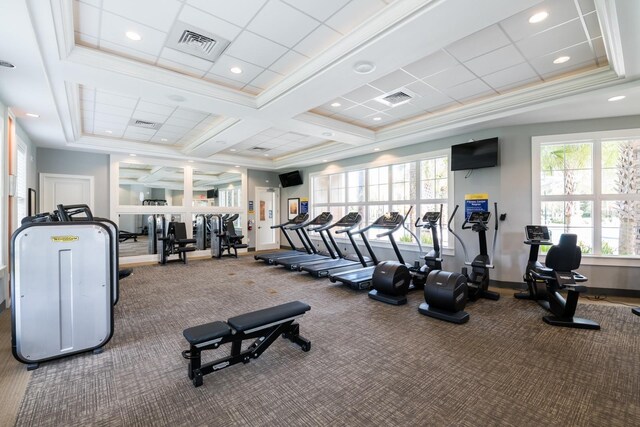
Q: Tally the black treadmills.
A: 4